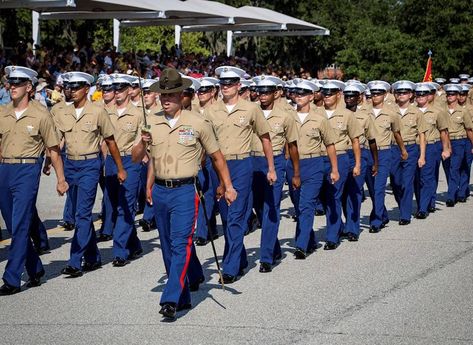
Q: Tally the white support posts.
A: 4